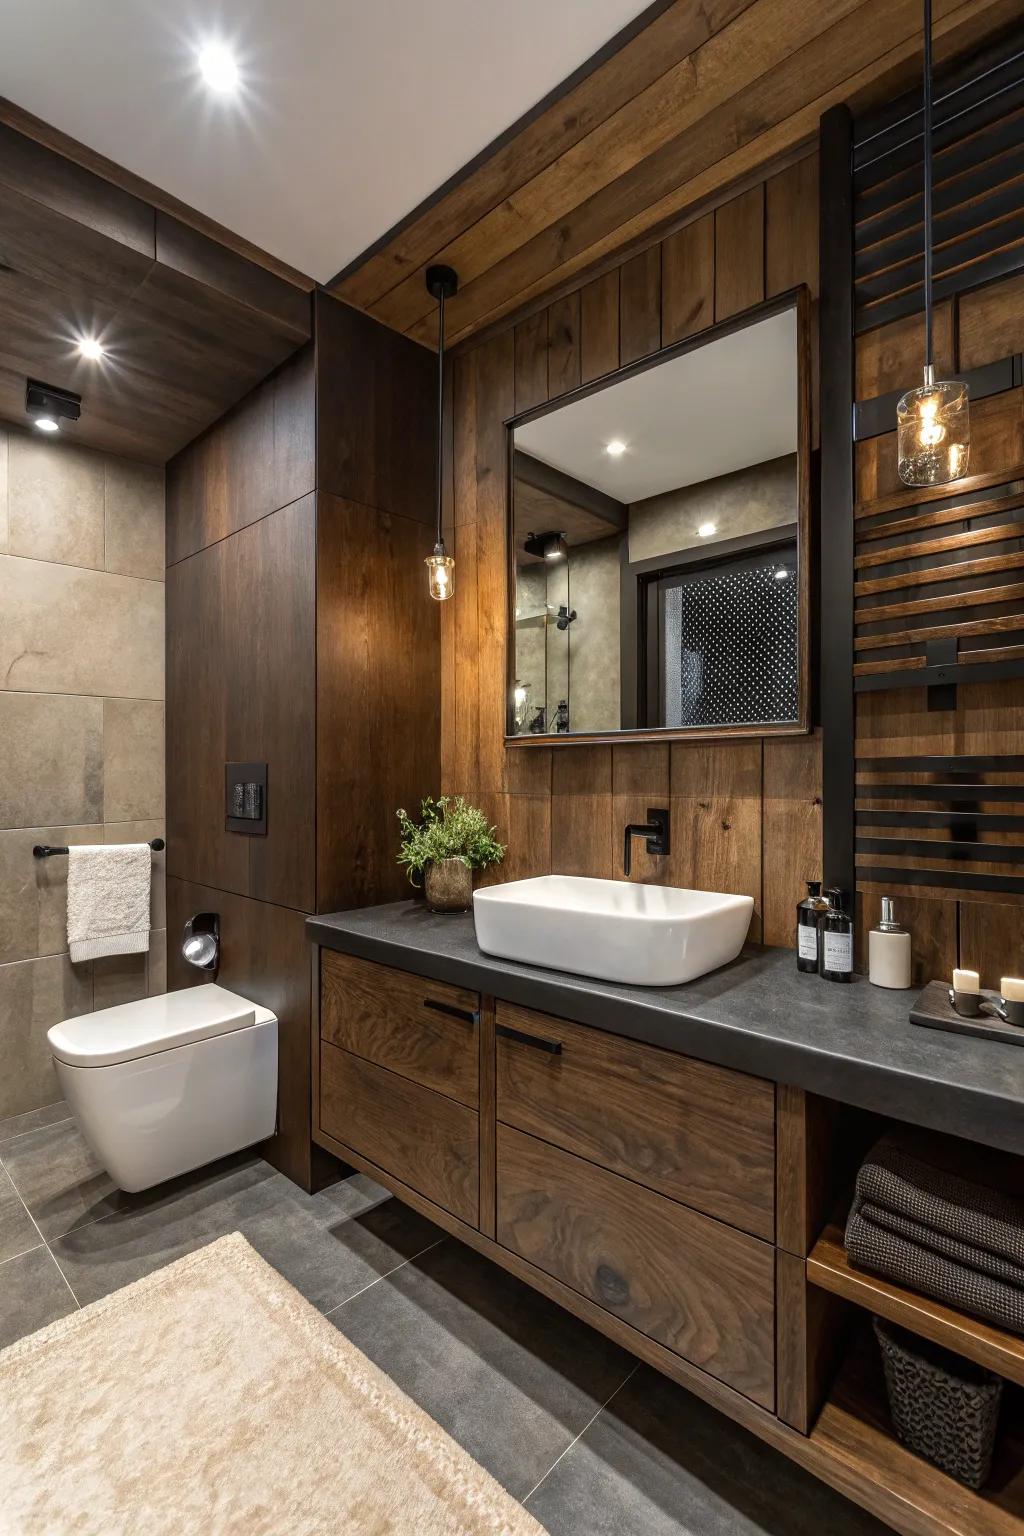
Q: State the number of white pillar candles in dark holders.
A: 2